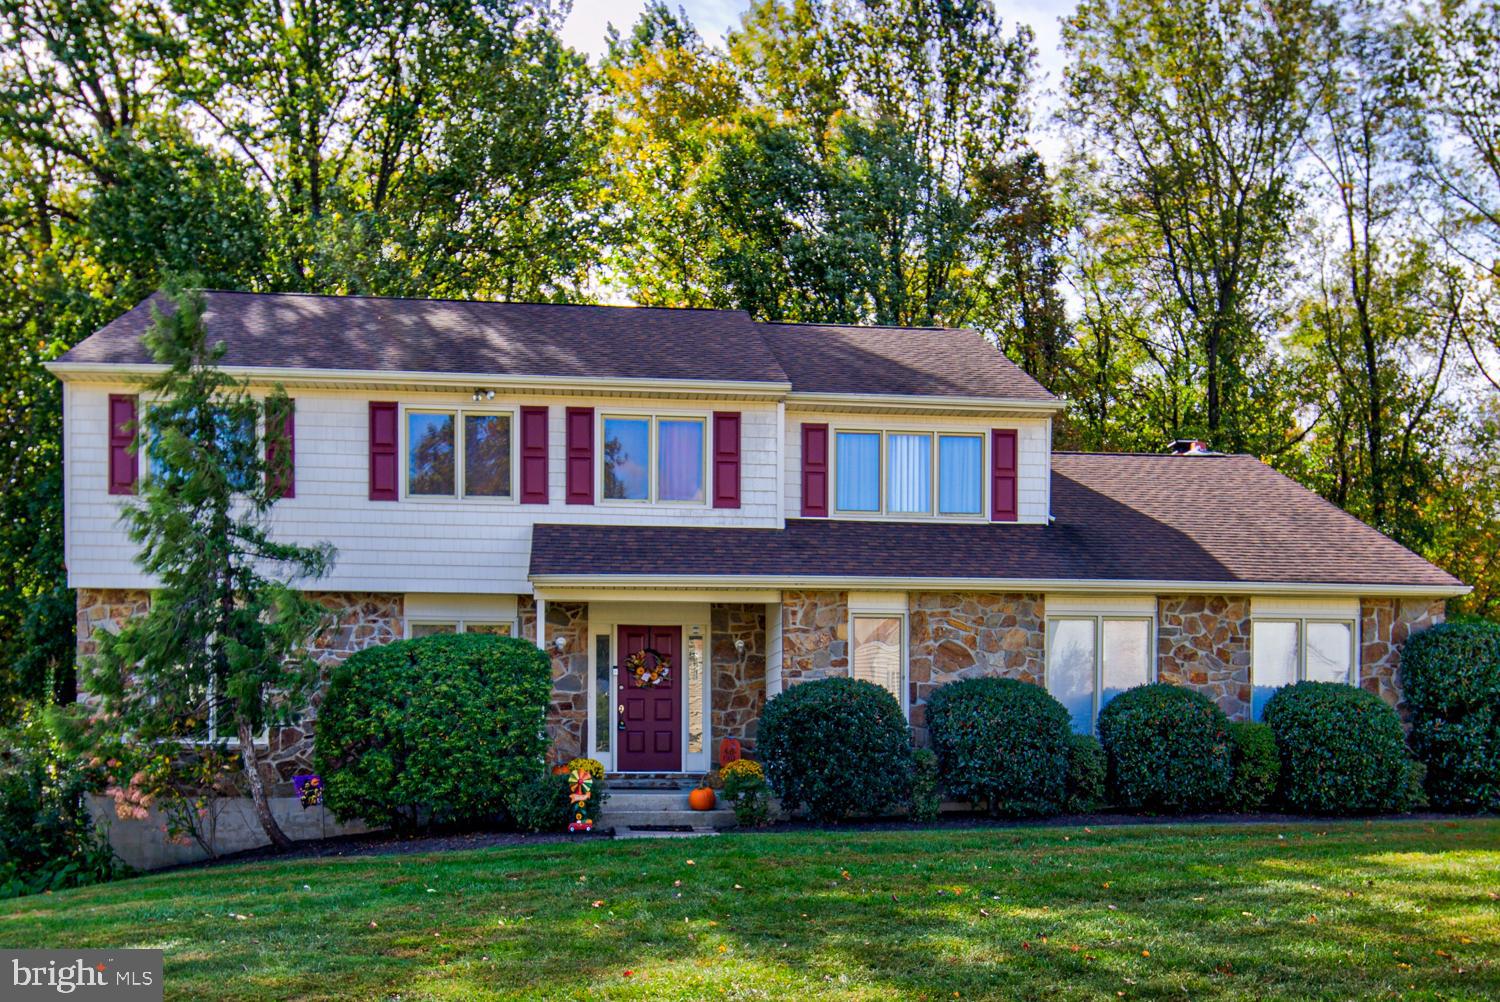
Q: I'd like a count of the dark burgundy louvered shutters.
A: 8